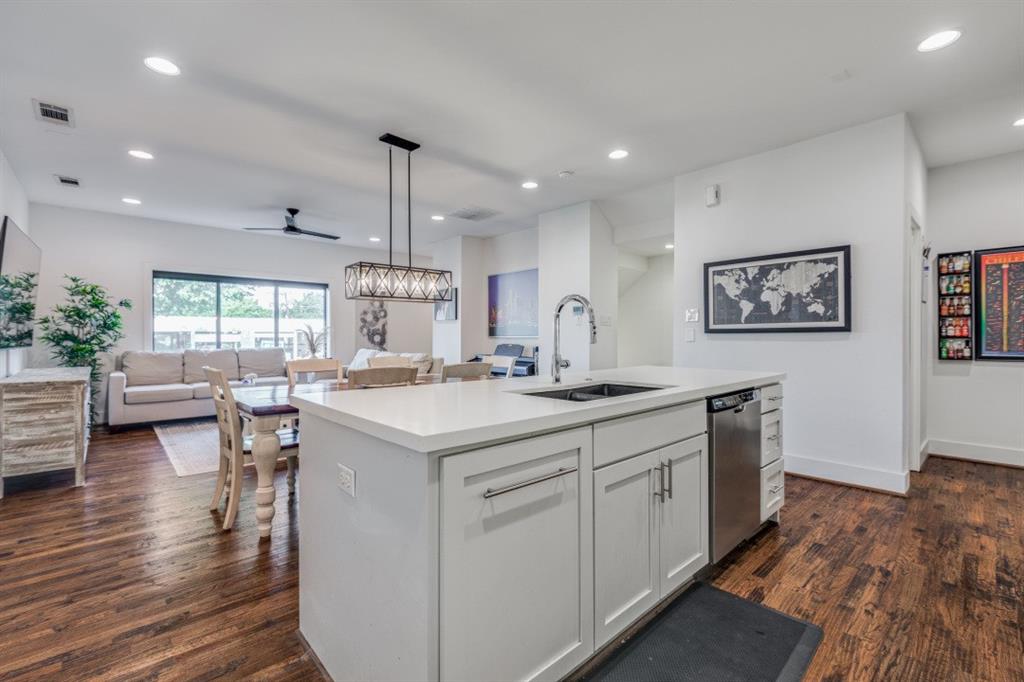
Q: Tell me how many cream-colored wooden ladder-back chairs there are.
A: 6